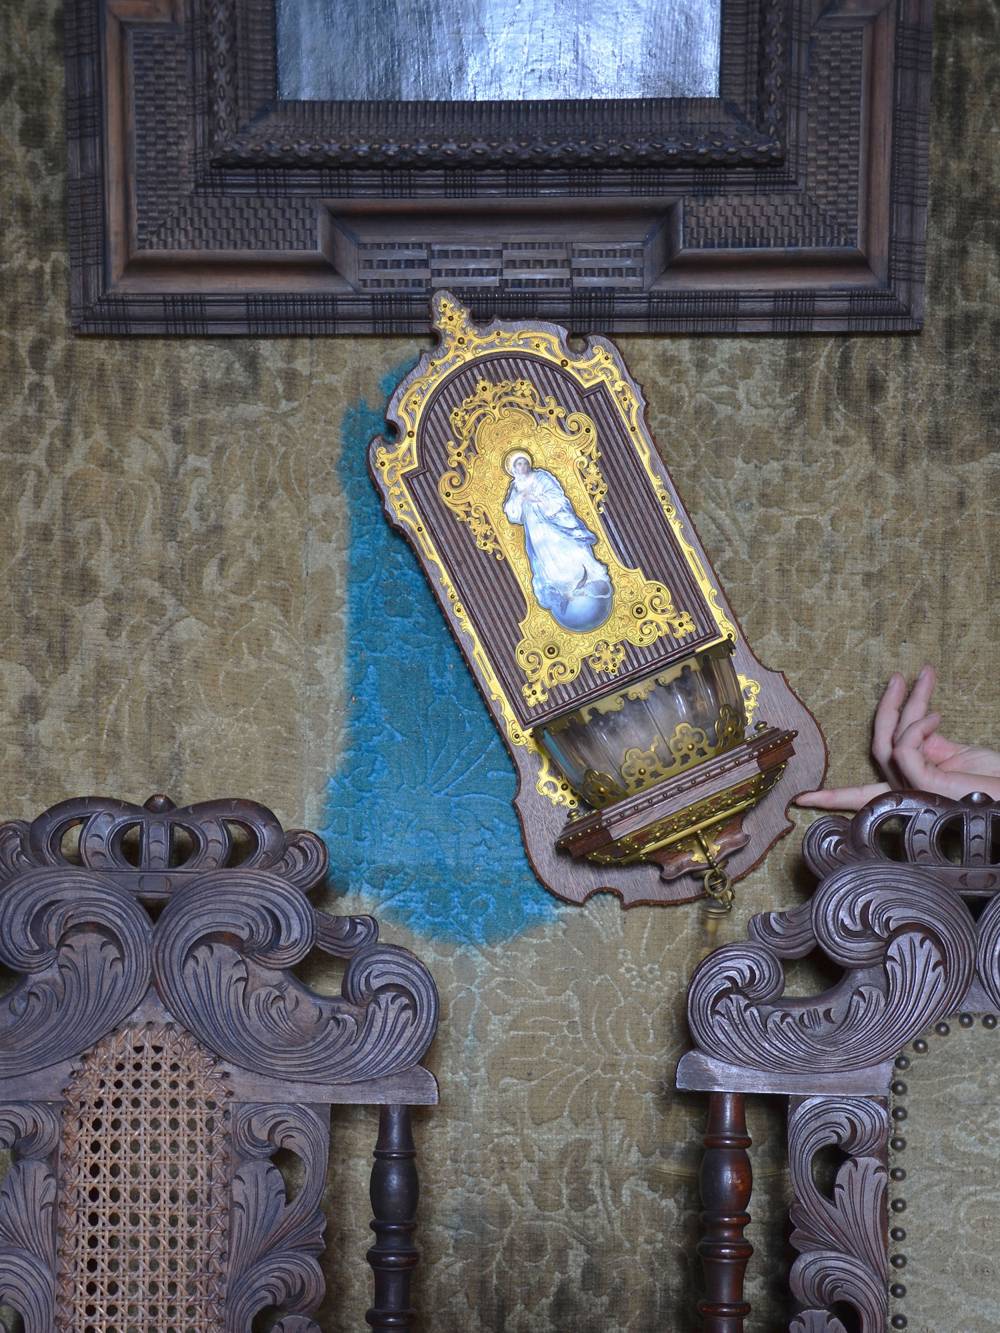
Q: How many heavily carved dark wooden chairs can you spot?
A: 2